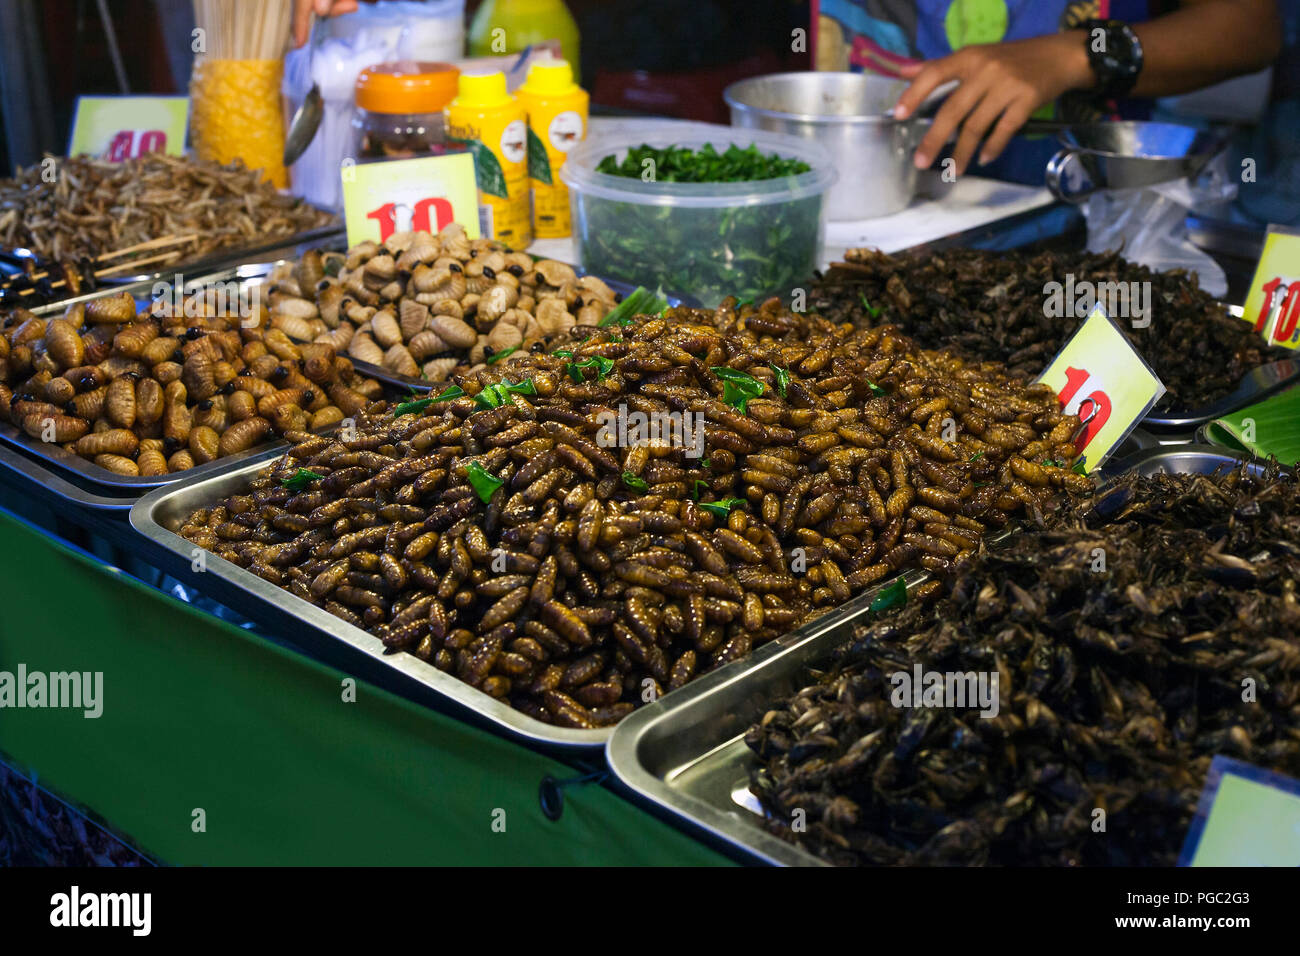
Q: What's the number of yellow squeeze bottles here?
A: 2